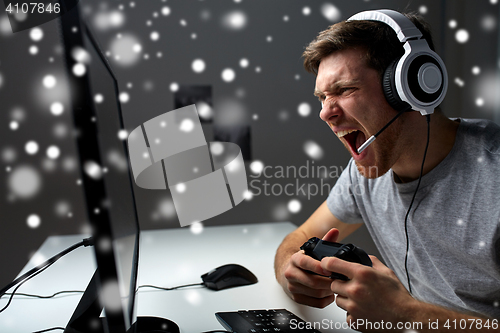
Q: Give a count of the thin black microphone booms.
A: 1